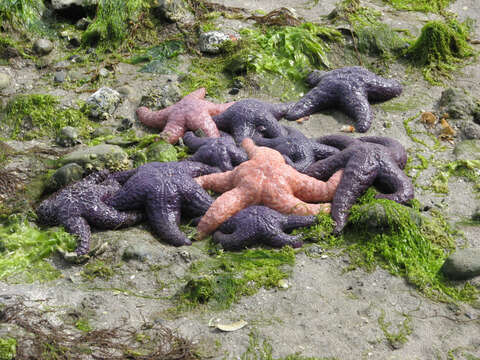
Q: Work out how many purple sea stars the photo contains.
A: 8